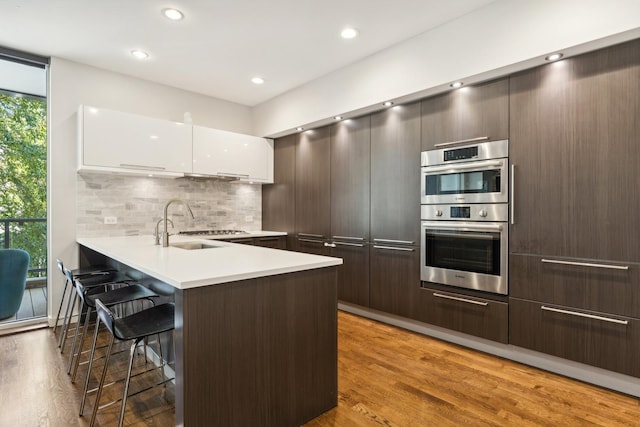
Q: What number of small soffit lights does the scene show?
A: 5